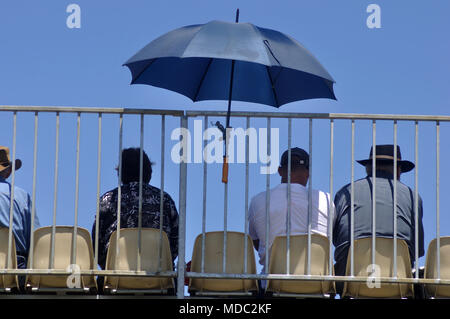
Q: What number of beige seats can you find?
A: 7